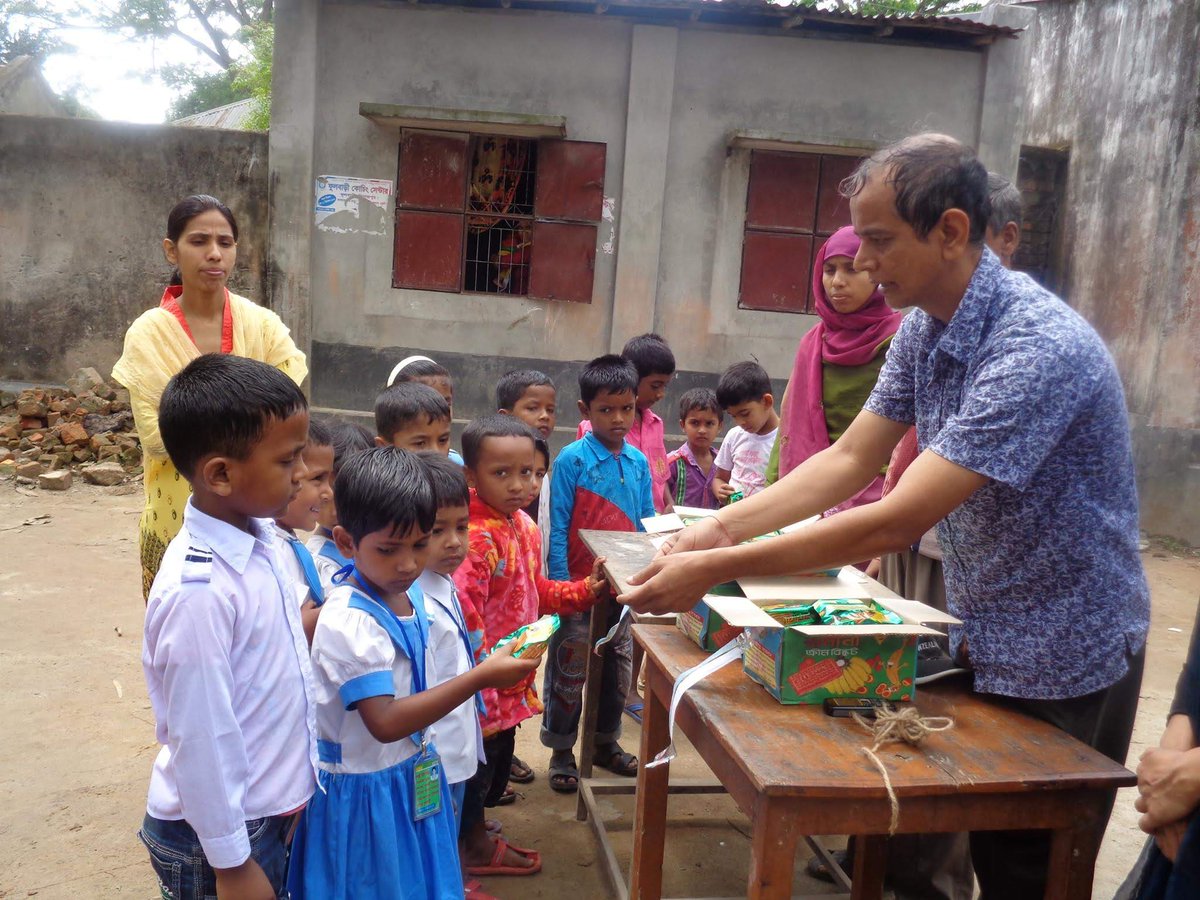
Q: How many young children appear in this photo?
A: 14